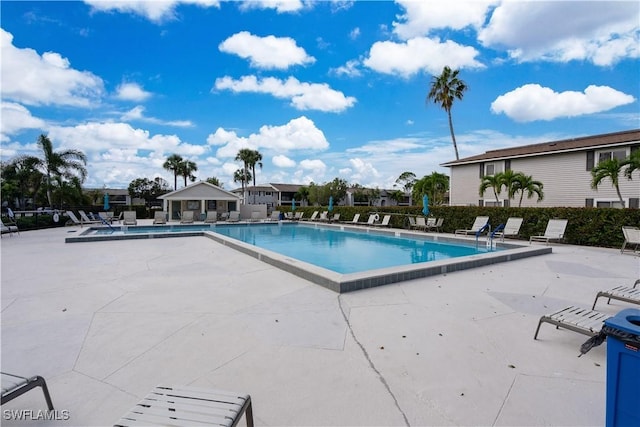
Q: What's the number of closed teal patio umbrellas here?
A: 4